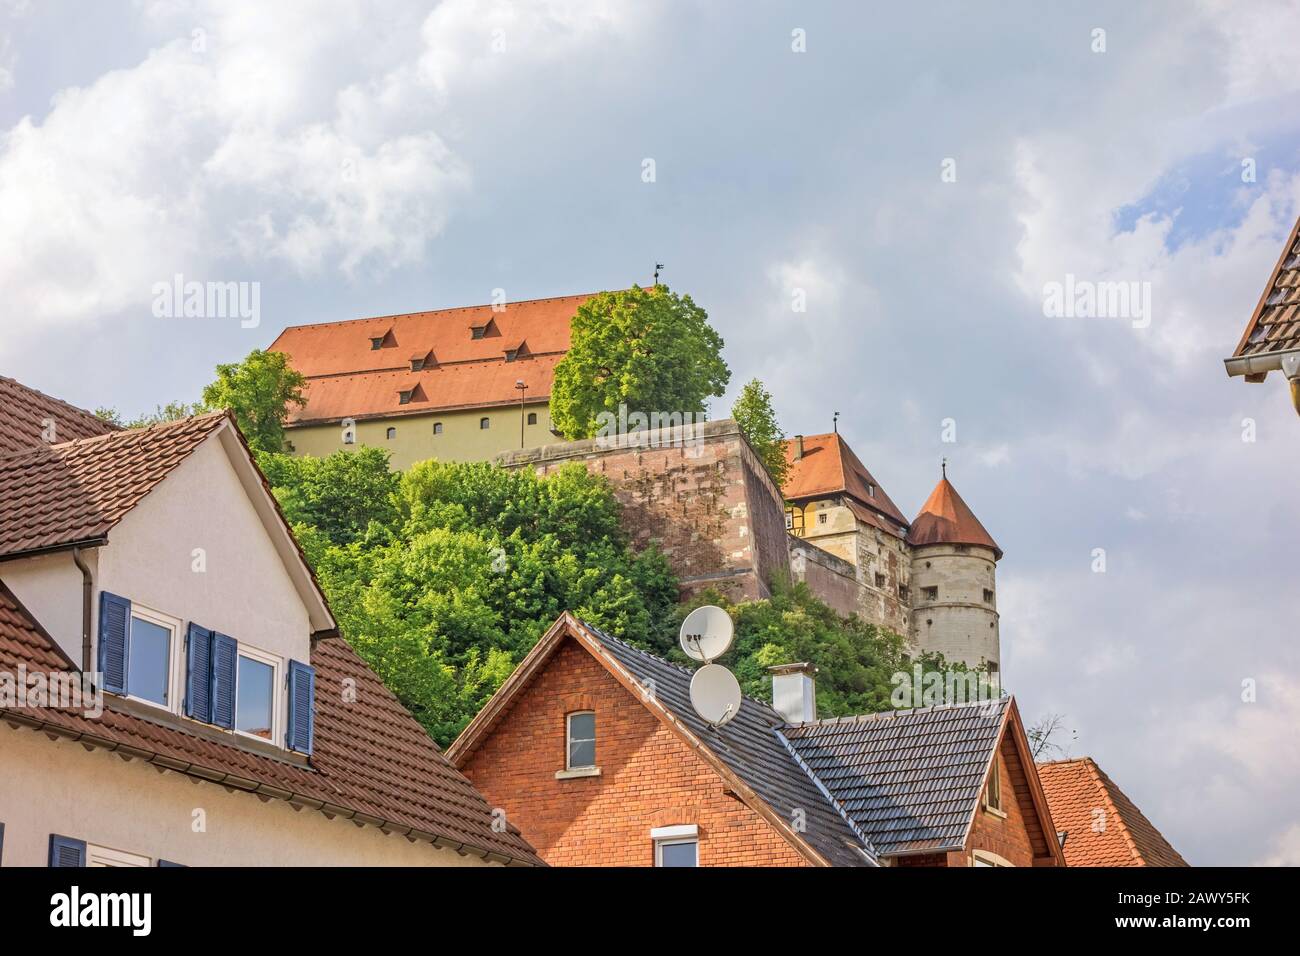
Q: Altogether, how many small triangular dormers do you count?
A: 5